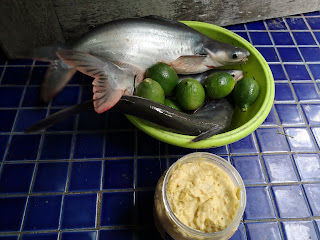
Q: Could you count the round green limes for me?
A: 6